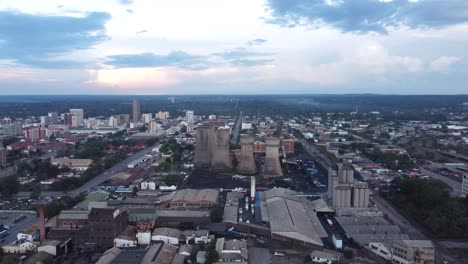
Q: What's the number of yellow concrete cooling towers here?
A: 4